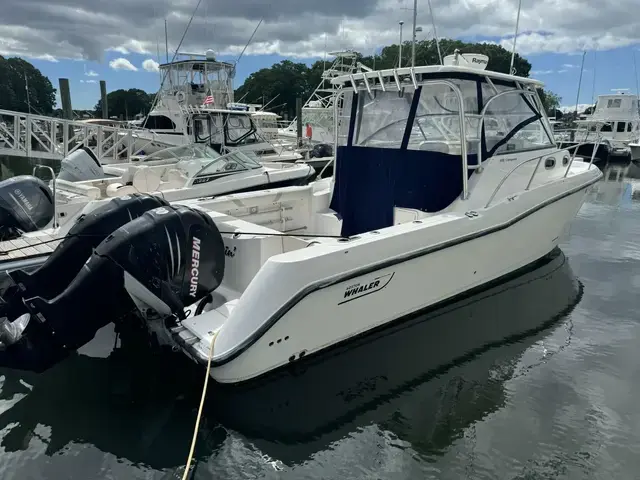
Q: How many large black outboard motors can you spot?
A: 2